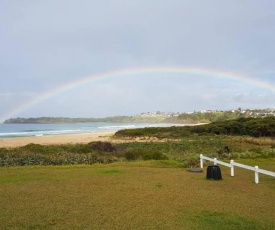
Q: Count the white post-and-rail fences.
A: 1